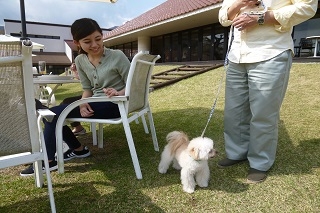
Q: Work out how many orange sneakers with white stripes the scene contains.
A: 0